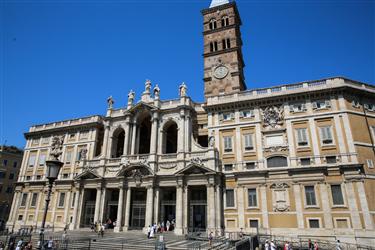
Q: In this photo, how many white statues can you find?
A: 5